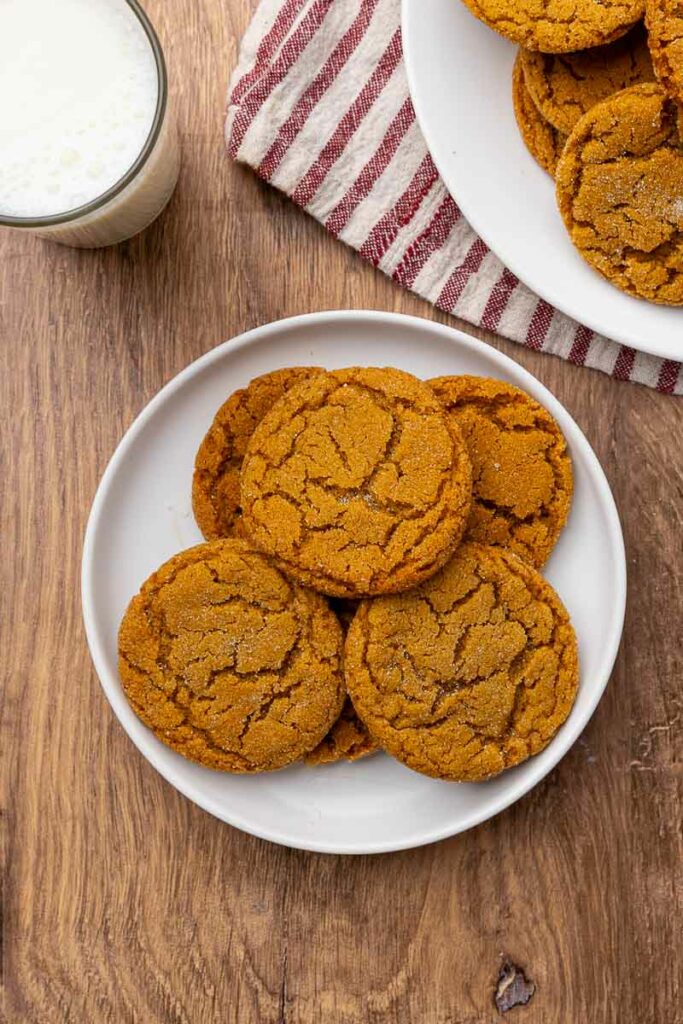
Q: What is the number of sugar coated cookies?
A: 11